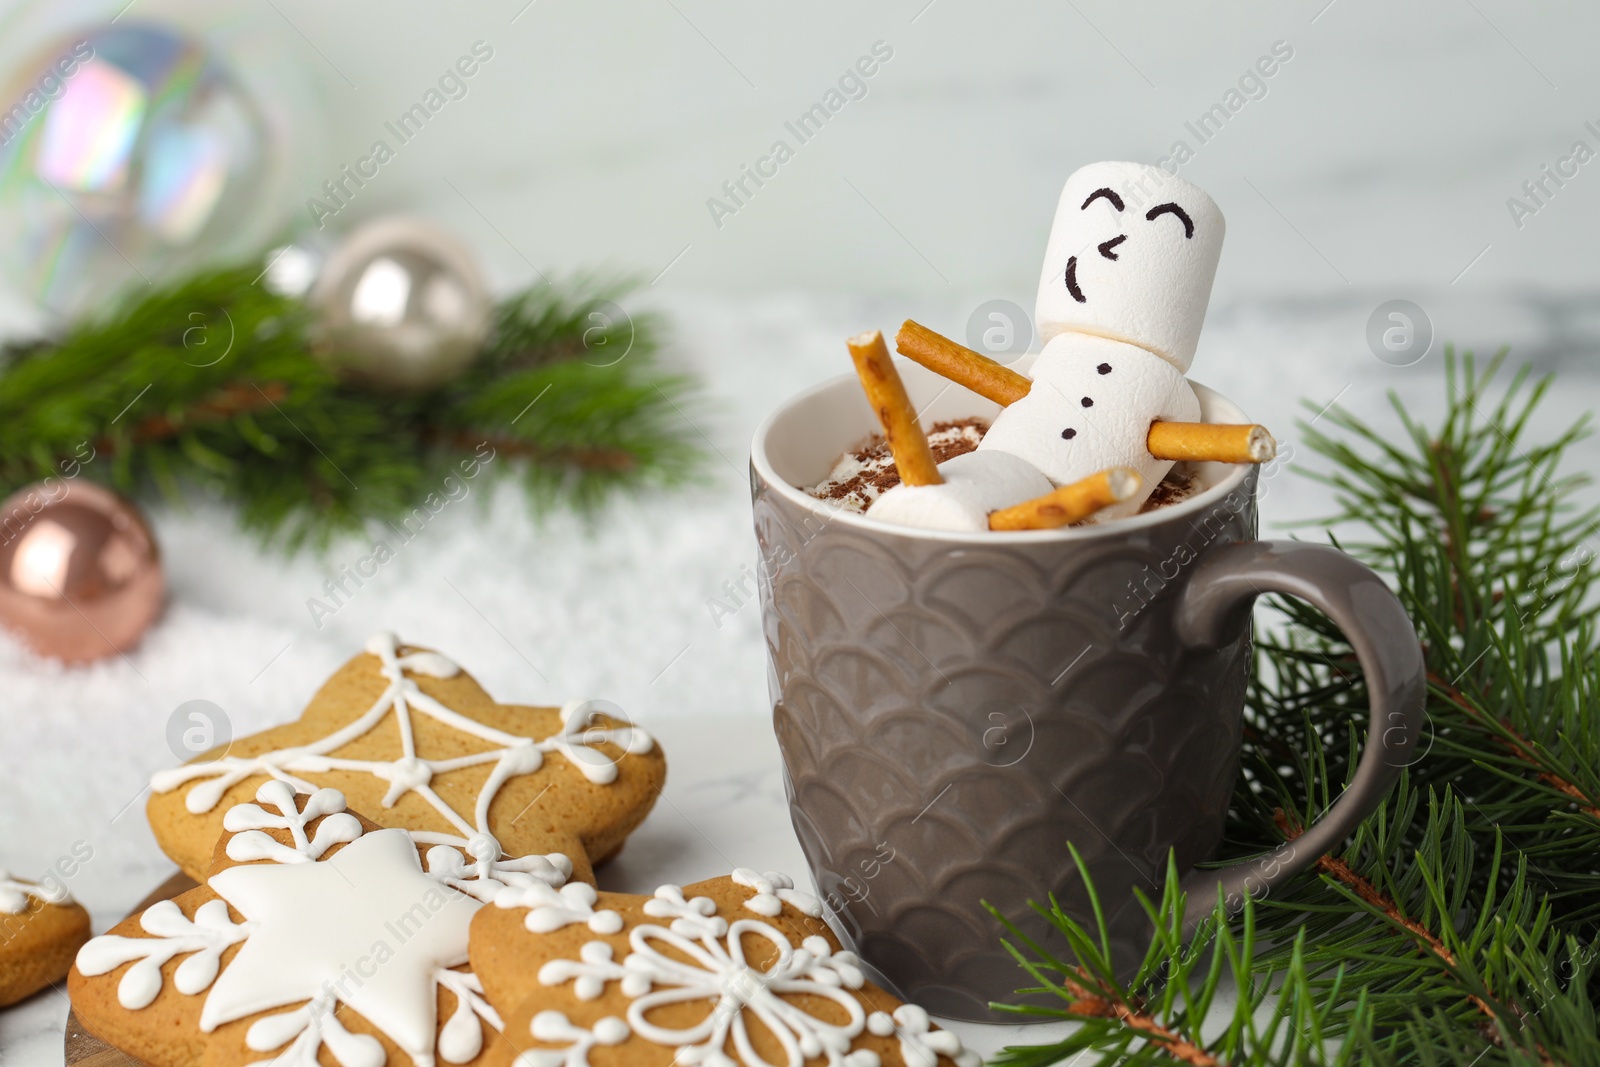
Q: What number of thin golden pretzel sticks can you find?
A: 4